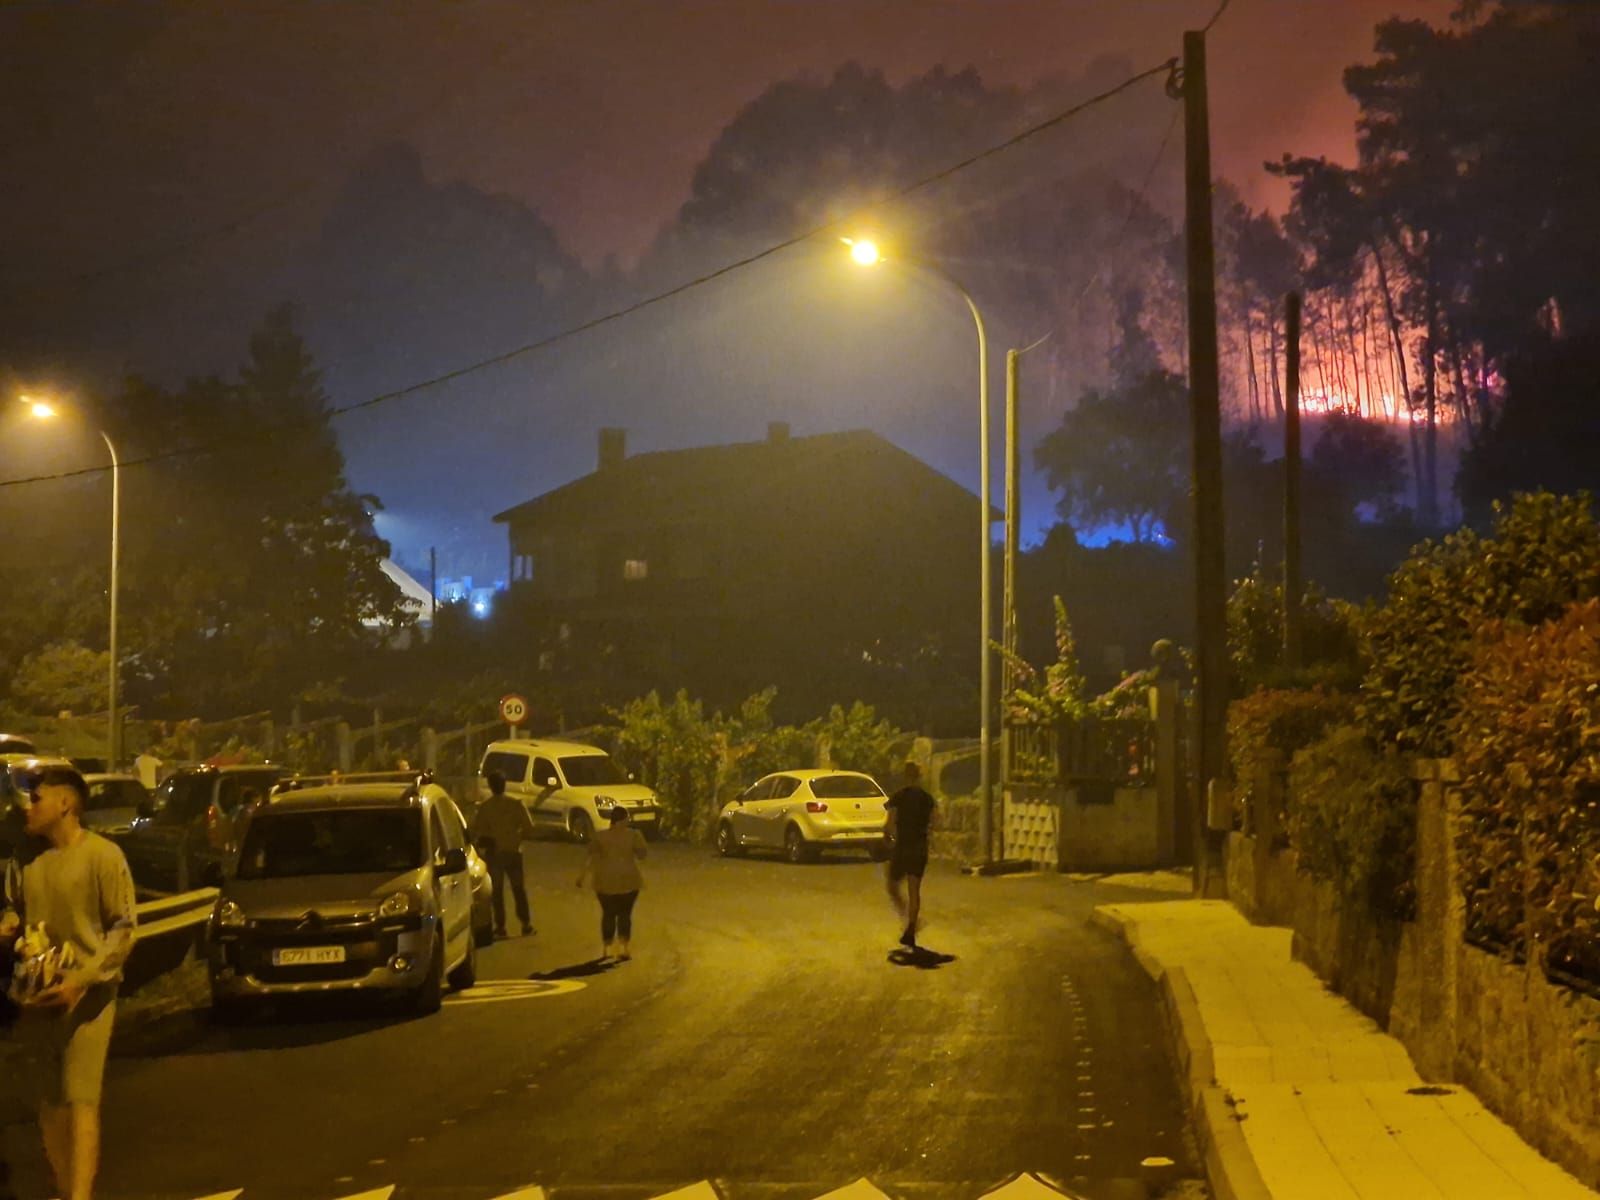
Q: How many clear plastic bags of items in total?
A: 1